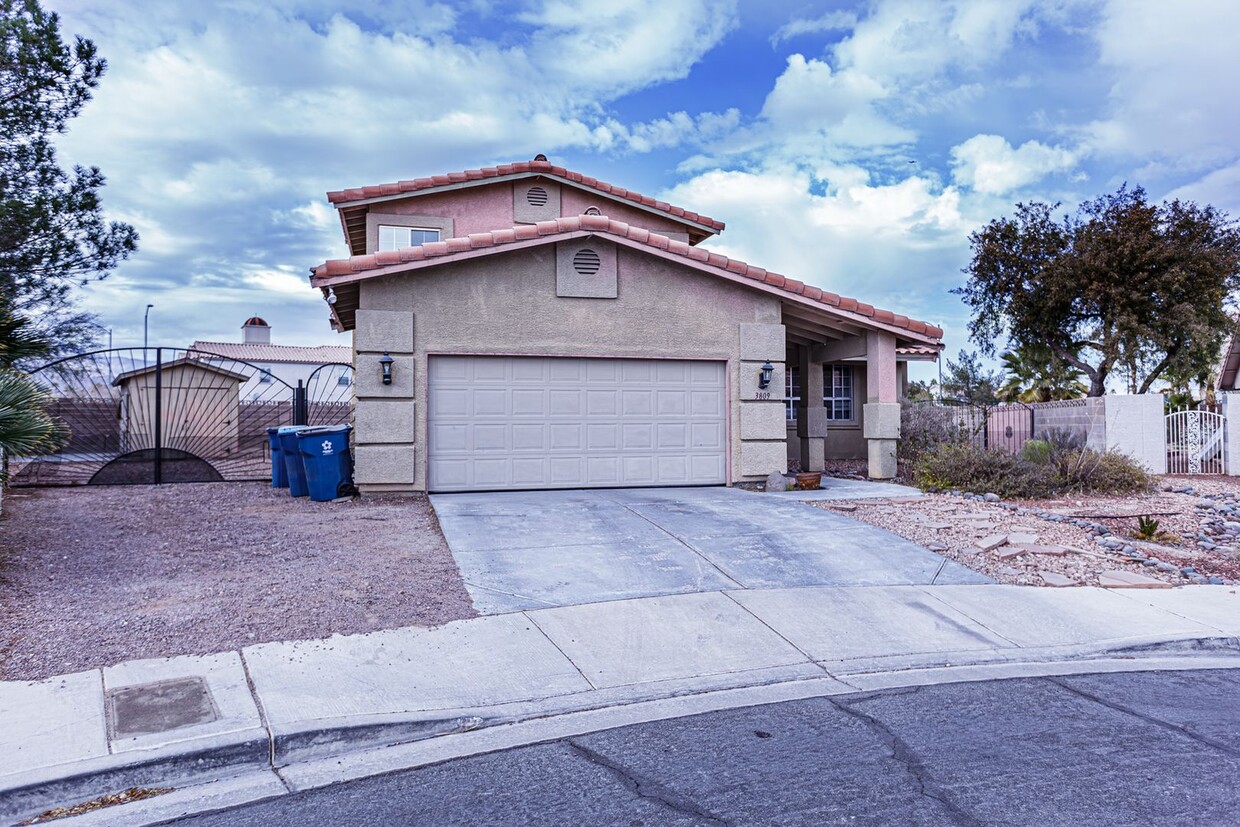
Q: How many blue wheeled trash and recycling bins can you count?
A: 3